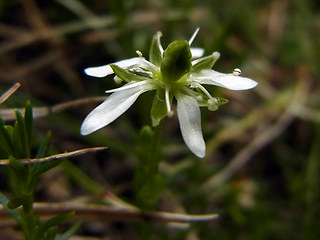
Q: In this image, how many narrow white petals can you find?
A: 5